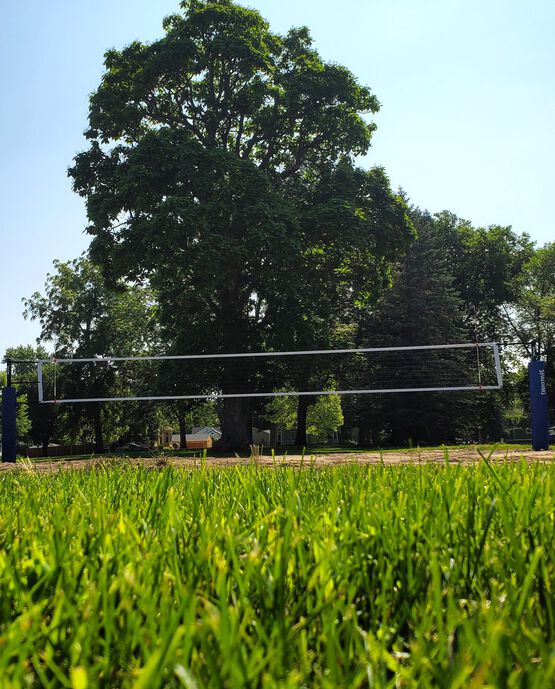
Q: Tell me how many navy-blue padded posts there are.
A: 2